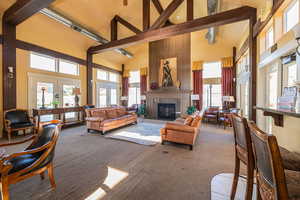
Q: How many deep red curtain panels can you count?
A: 4